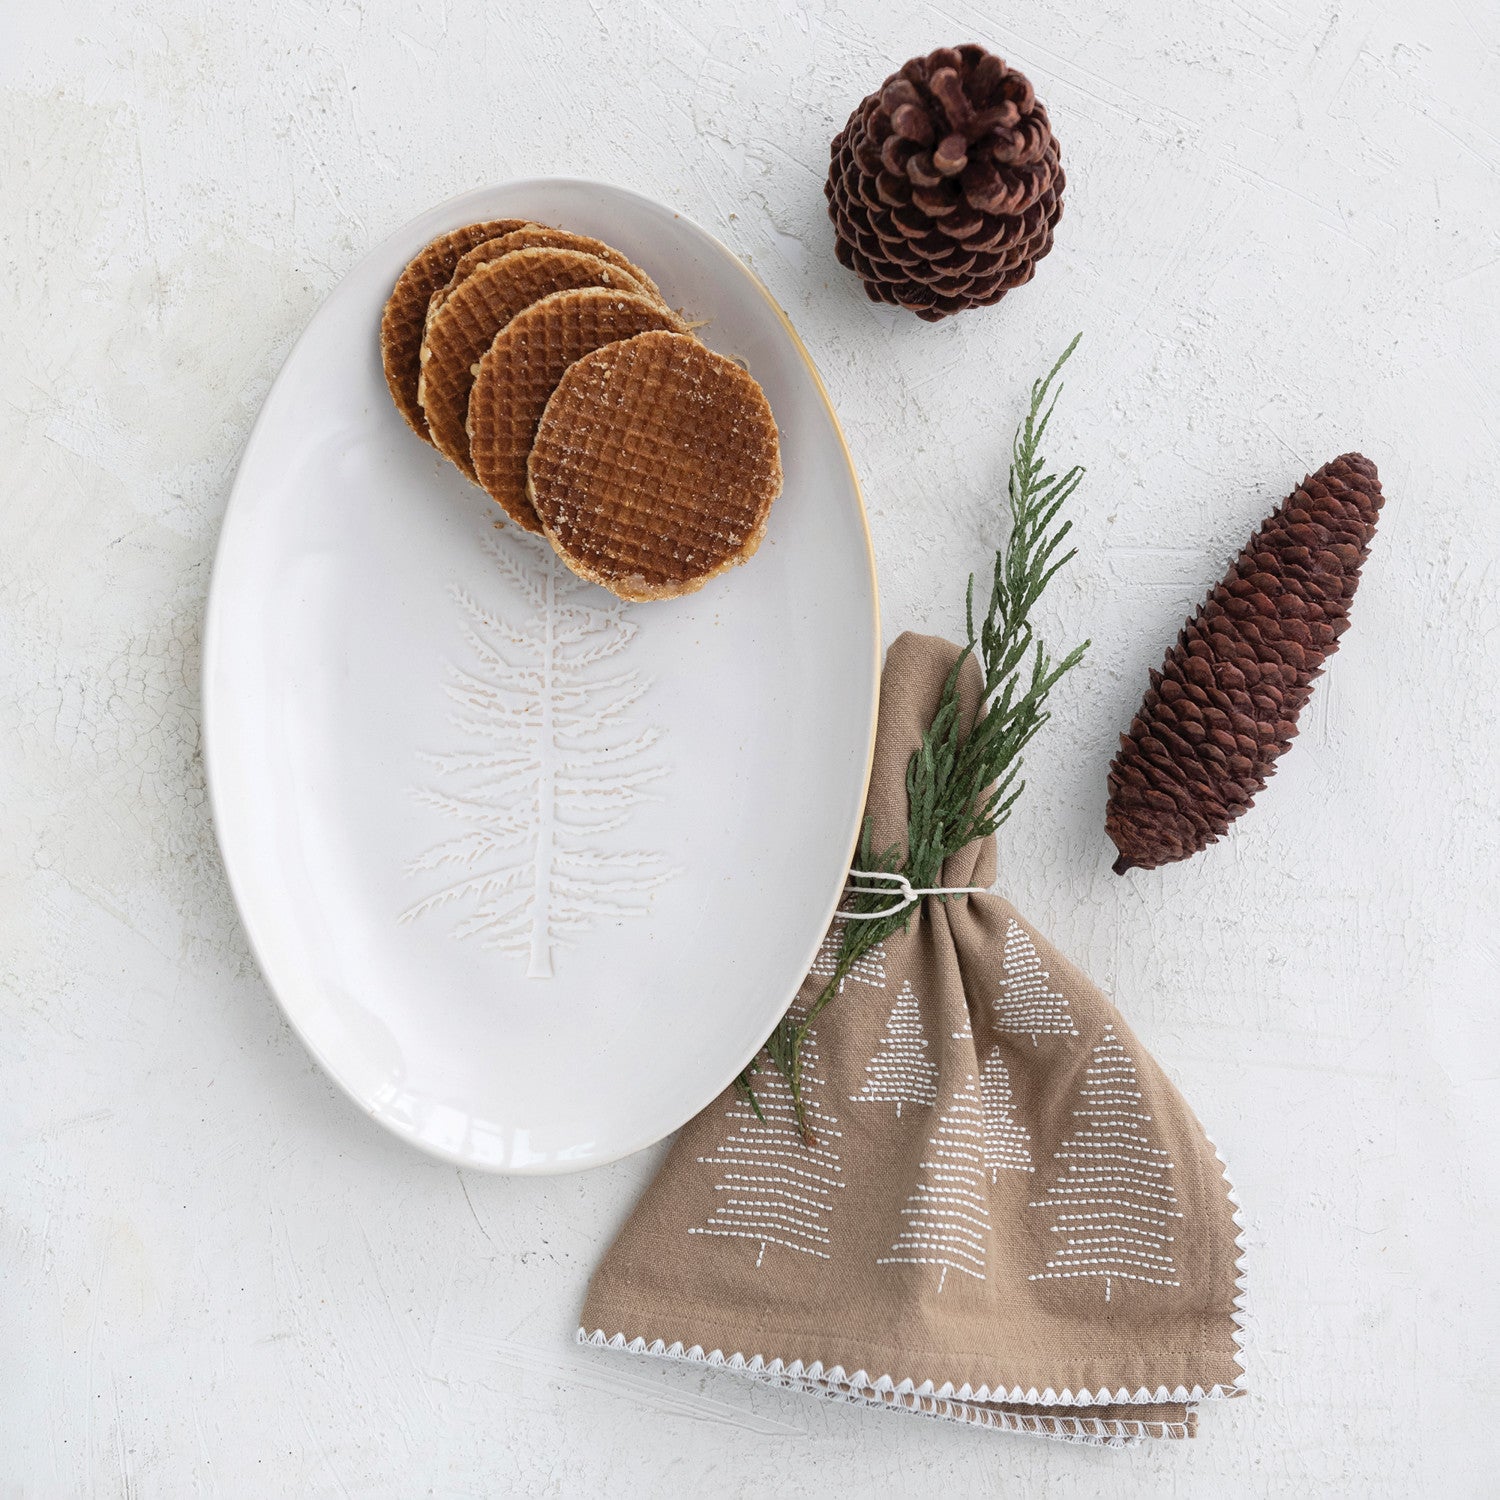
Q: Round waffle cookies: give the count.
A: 5